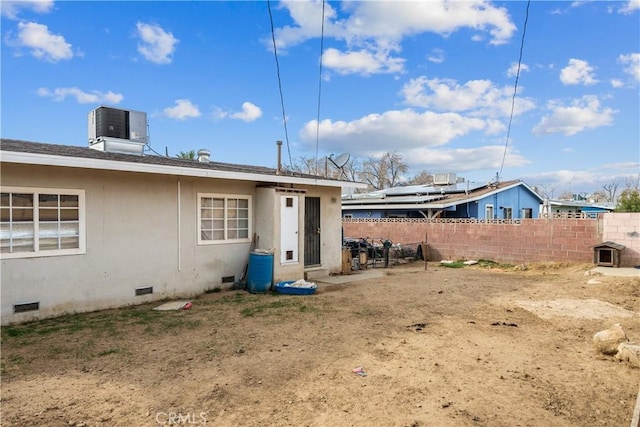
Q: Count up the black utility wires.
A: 3